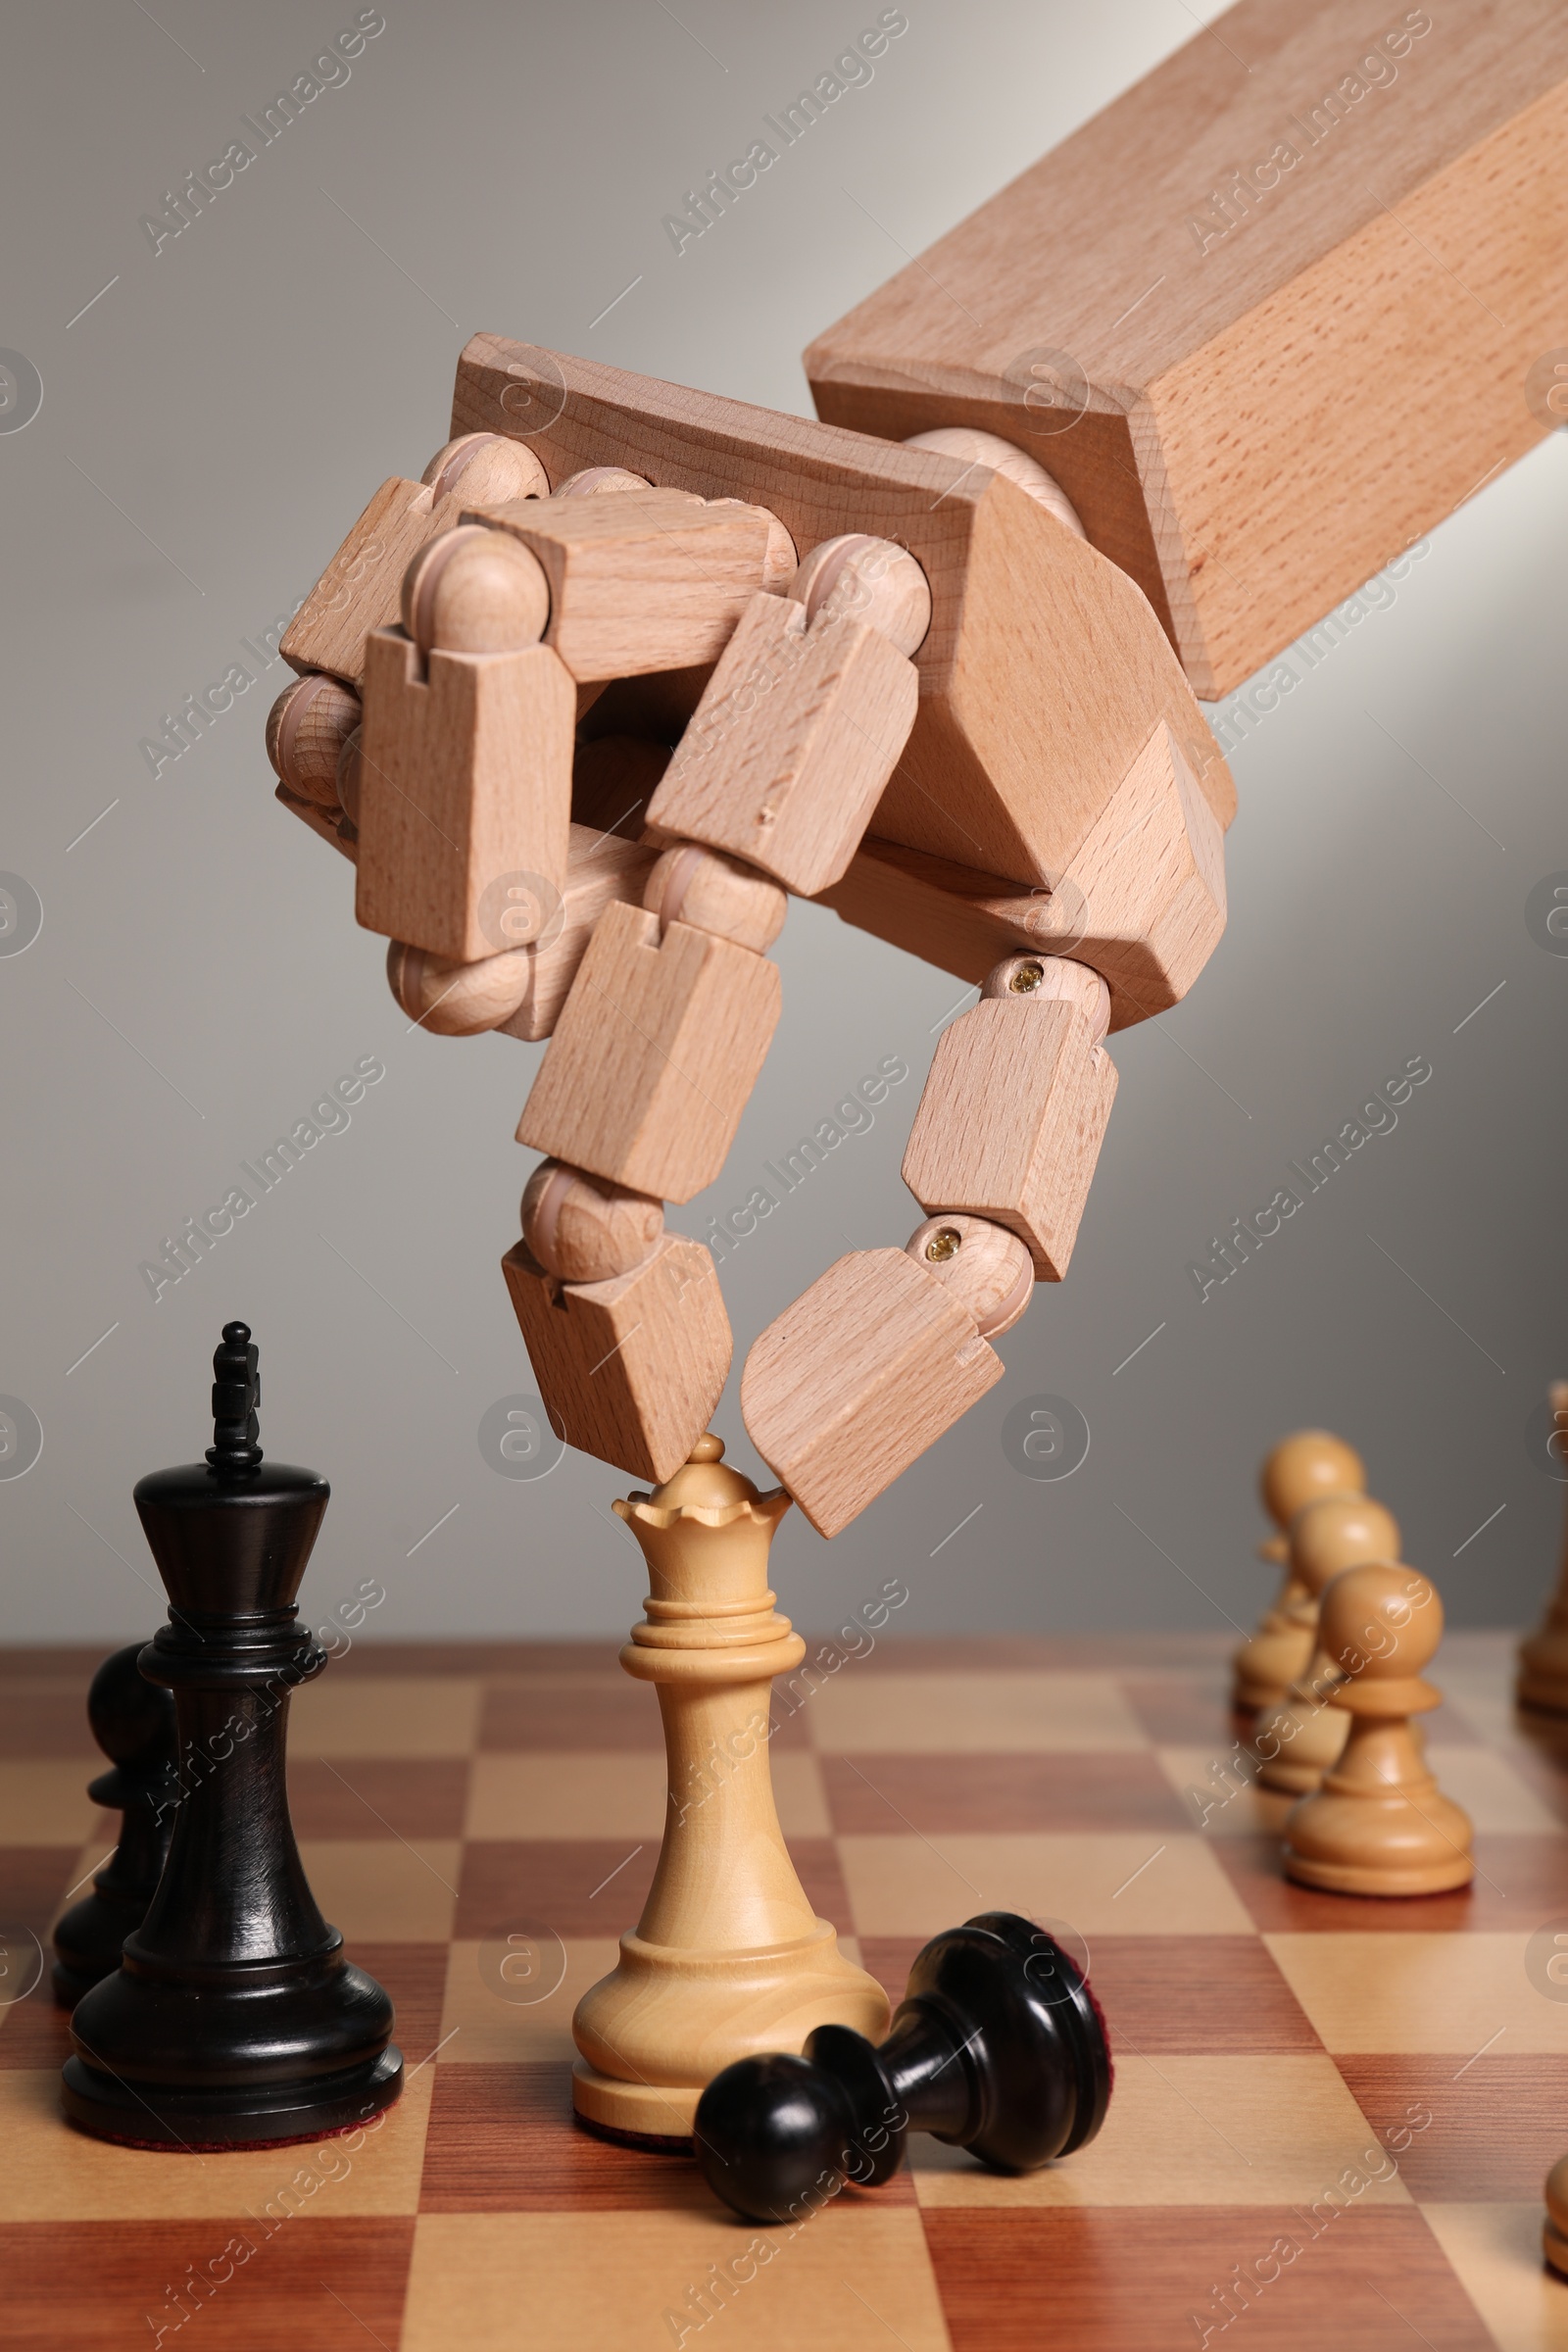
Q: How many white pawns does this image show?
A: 3